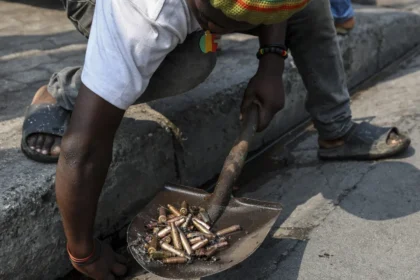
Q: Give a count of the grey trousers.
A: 1